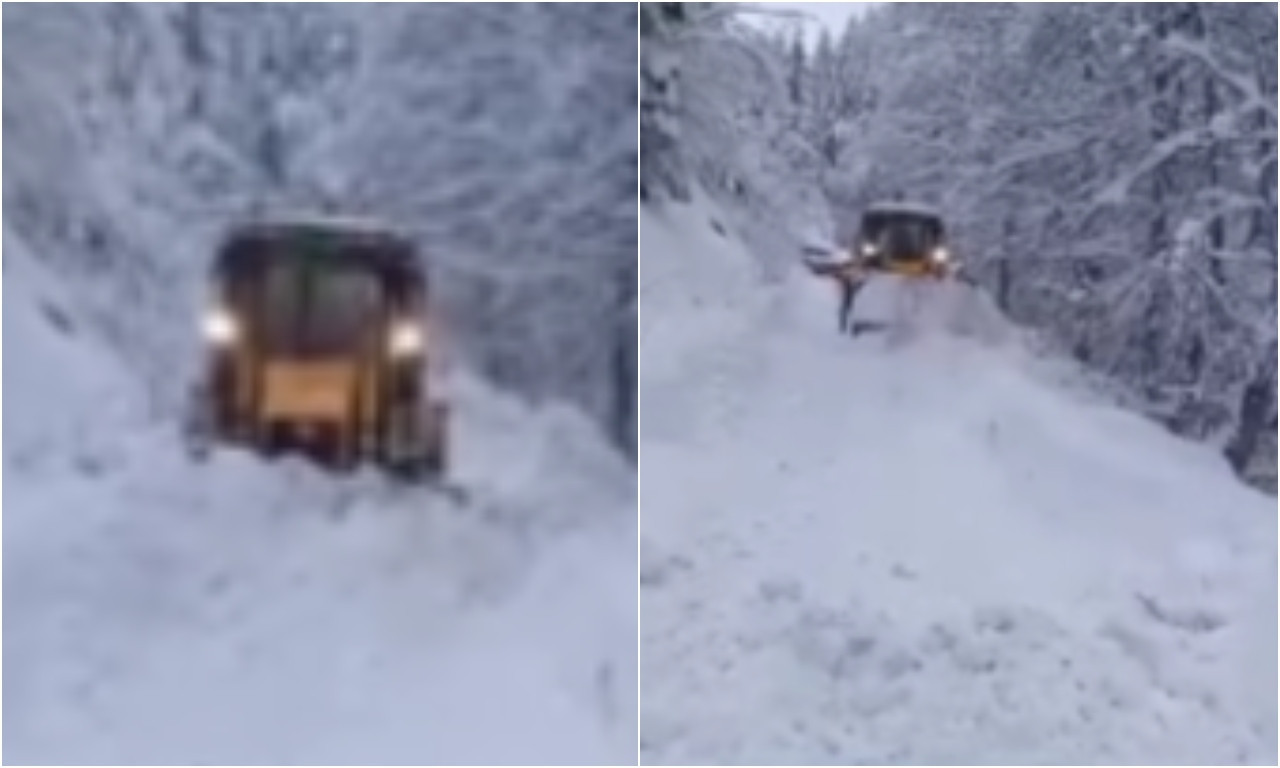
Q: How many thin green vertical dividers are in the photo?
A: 0